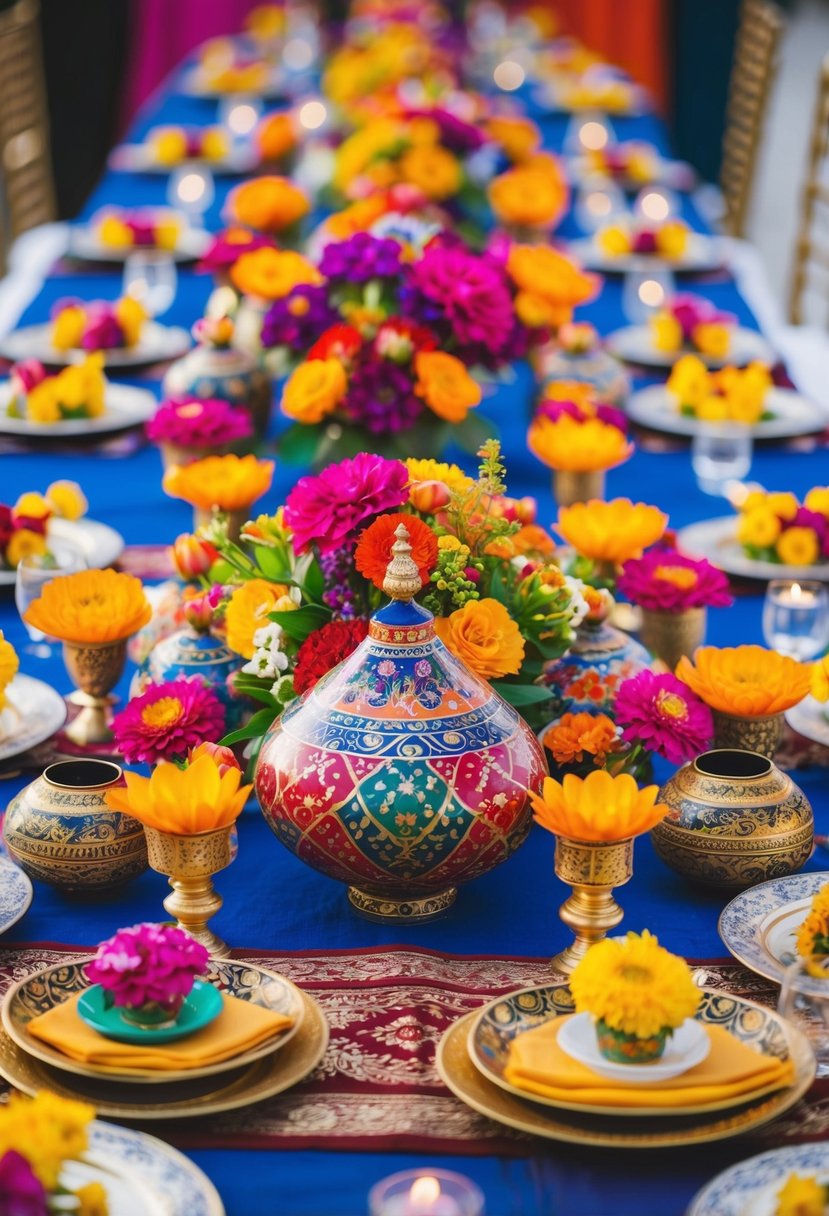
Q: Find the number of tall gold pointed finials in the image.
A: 1